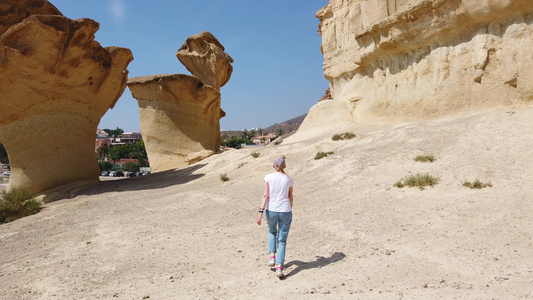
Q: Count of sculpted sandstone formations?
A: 3